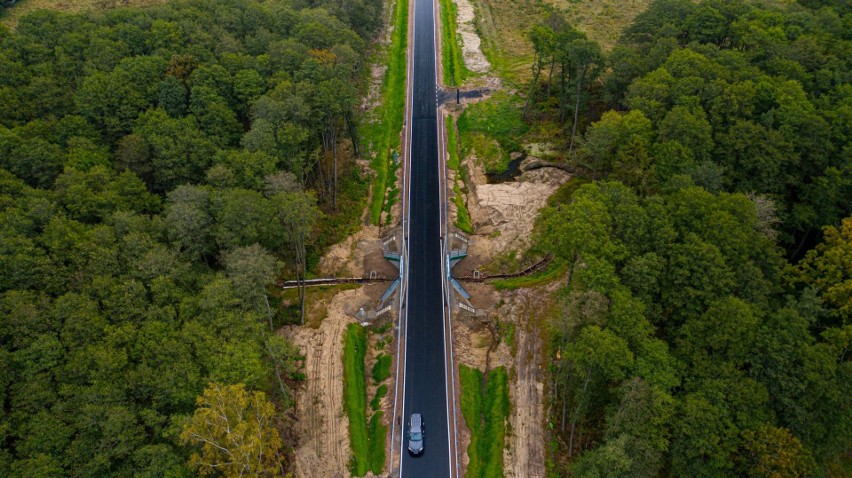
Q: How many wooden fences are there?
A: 2